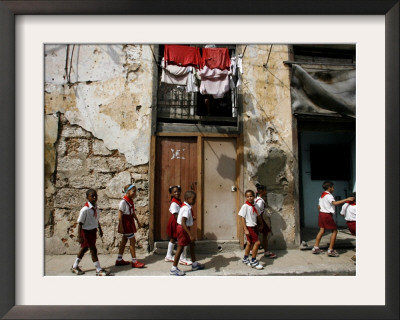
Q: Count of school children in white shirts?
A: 8